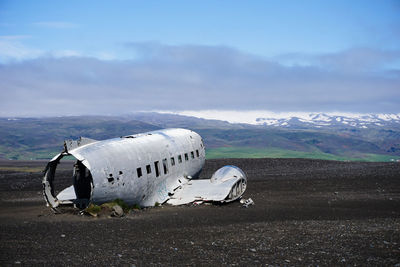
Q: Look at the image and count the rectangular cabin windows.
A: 9